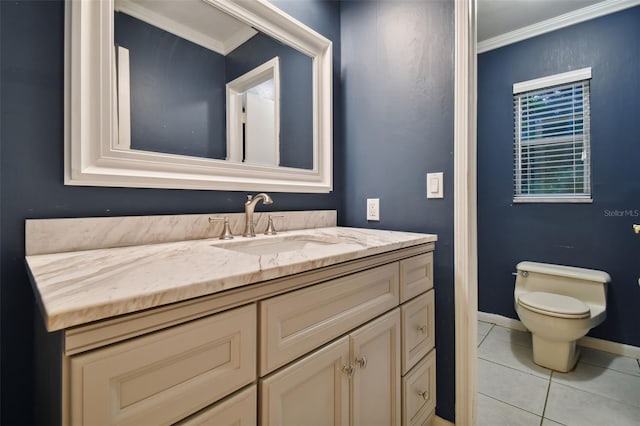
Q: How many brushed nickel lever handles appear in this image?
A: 2